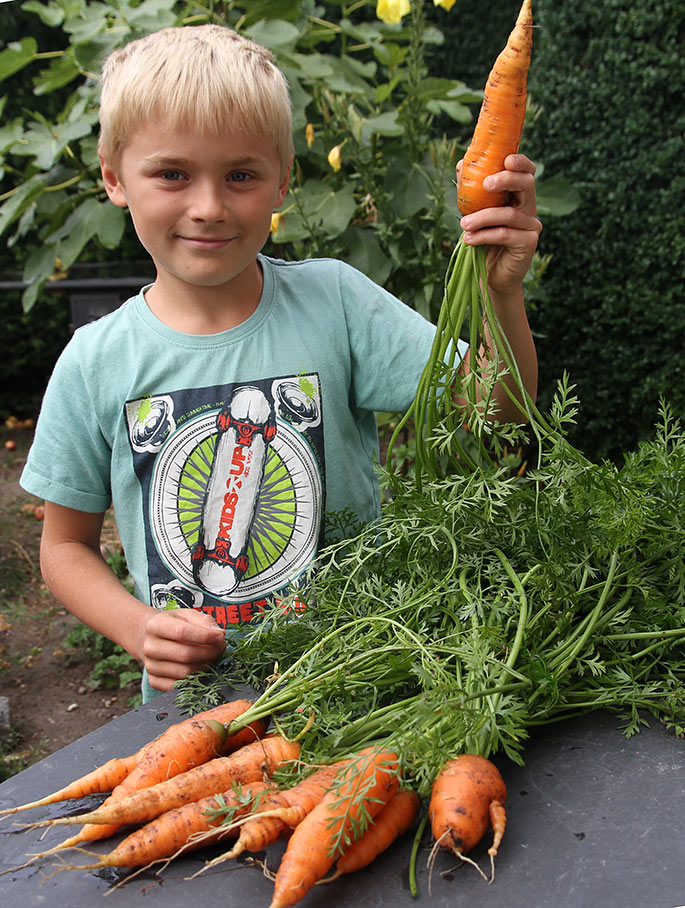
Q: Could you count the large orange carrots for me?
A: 9